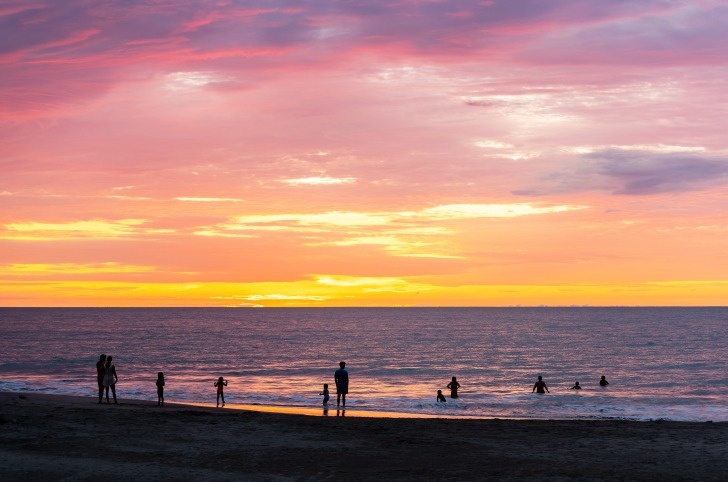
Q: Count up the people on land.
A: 6